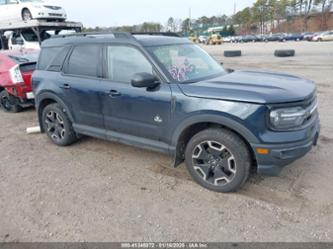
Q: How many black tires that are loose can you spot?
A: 2